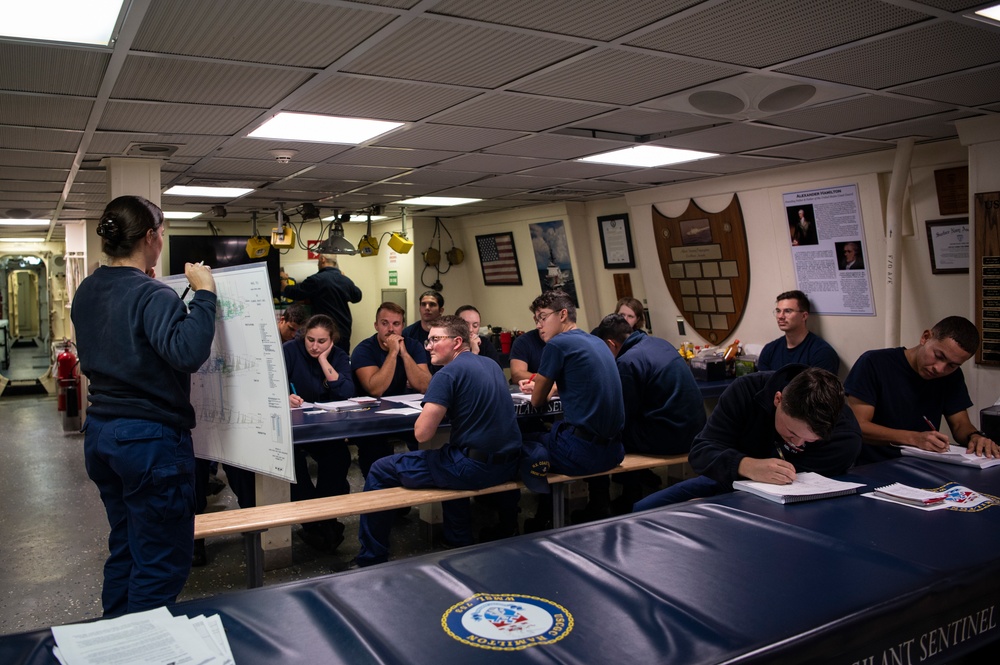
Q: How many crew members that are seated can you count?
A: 13